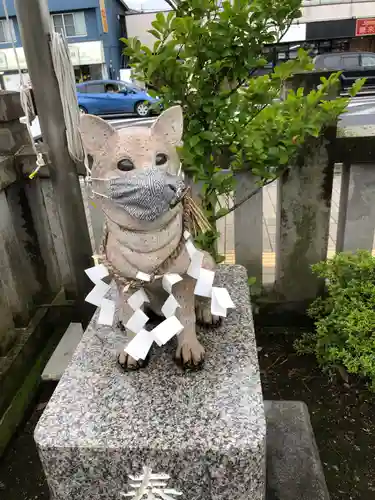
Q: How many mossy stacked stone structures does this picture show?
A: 0